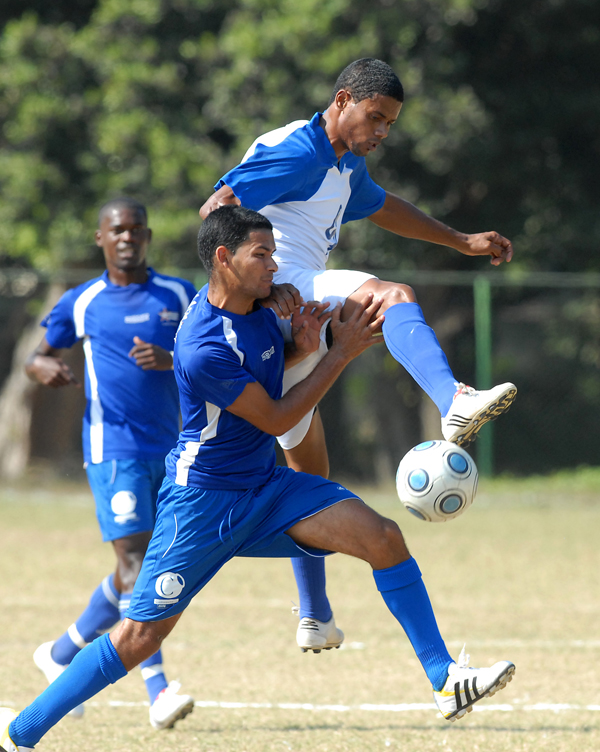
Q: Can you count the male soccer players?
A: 3